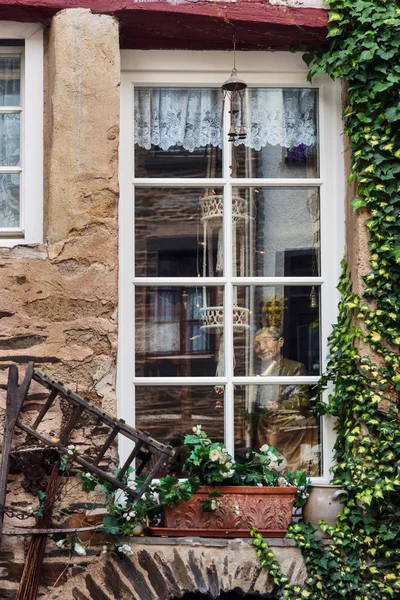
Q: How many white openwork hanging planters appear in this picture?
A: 2